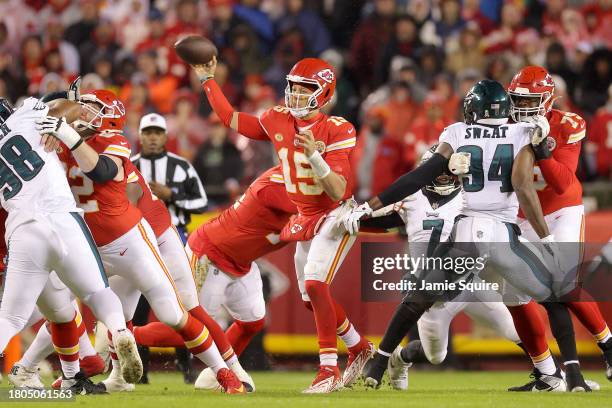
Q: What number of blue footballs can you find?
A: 0